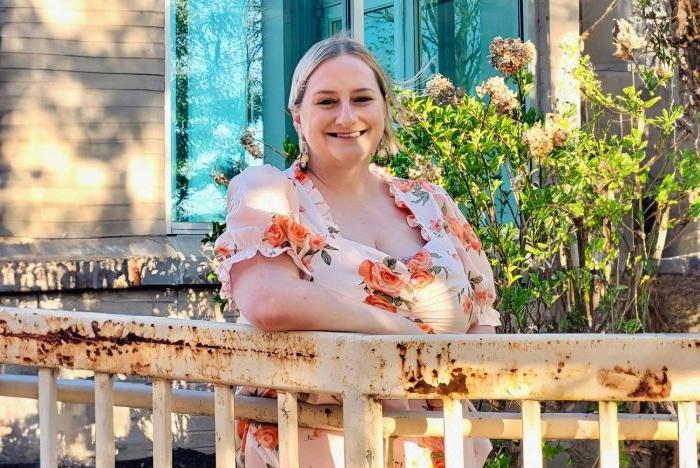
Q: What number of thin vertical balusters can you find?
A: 9